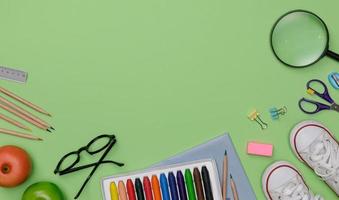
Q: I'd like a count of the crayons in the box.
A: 12